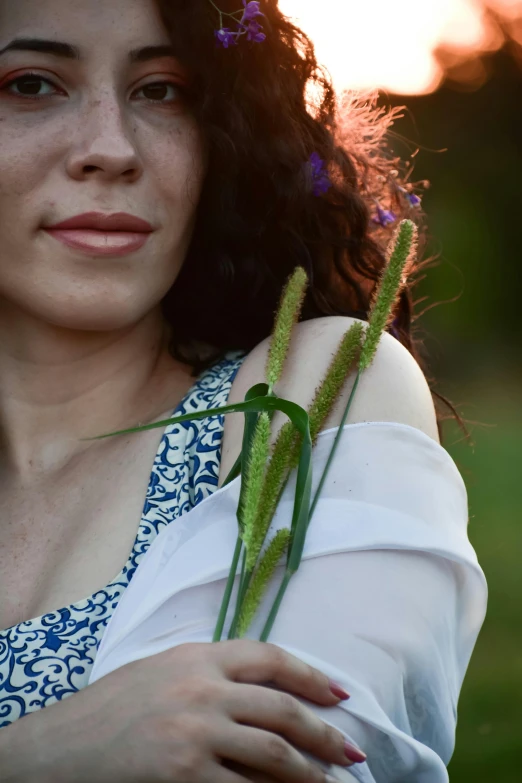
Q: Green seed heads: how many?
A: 6